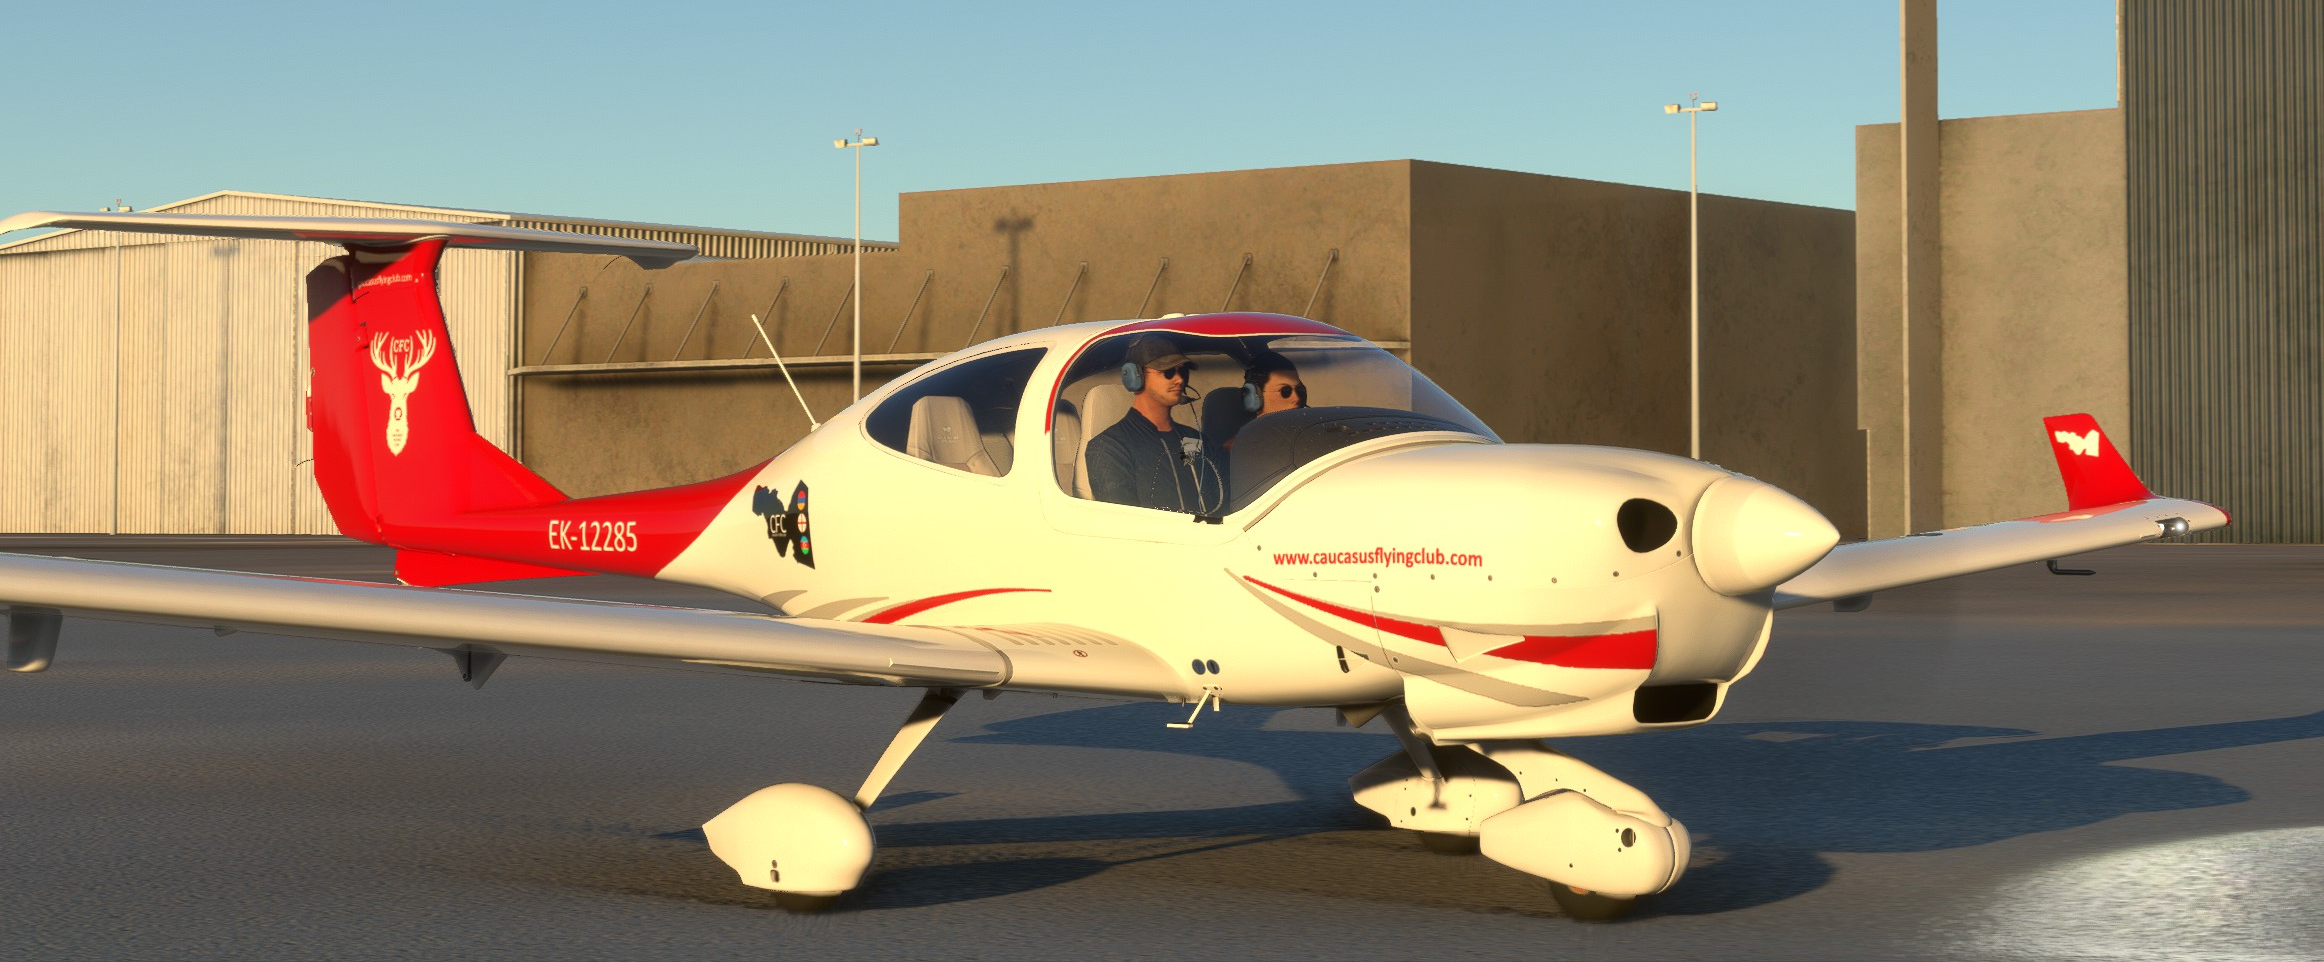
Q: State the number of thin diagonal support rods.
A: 11